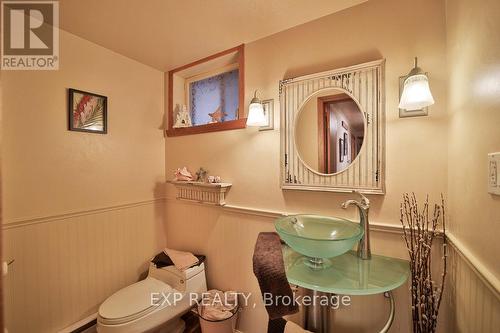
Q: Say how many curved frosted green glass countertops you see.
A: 1